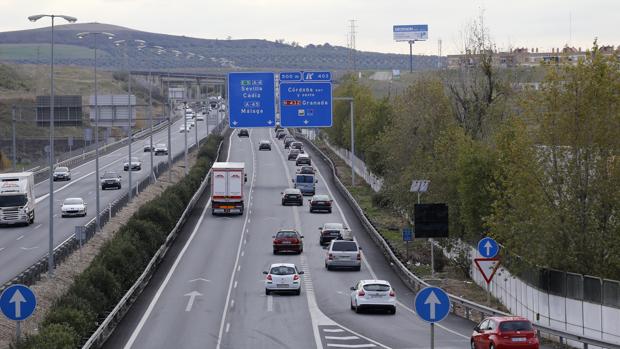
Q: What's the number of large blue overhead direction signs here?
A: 2